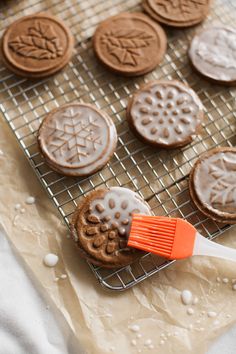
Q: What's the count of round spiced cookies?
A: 8